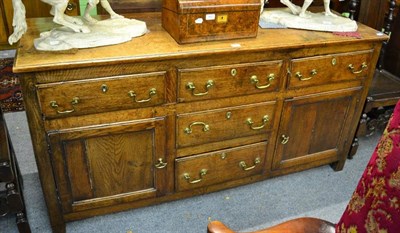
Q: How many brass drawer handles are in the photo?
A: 10